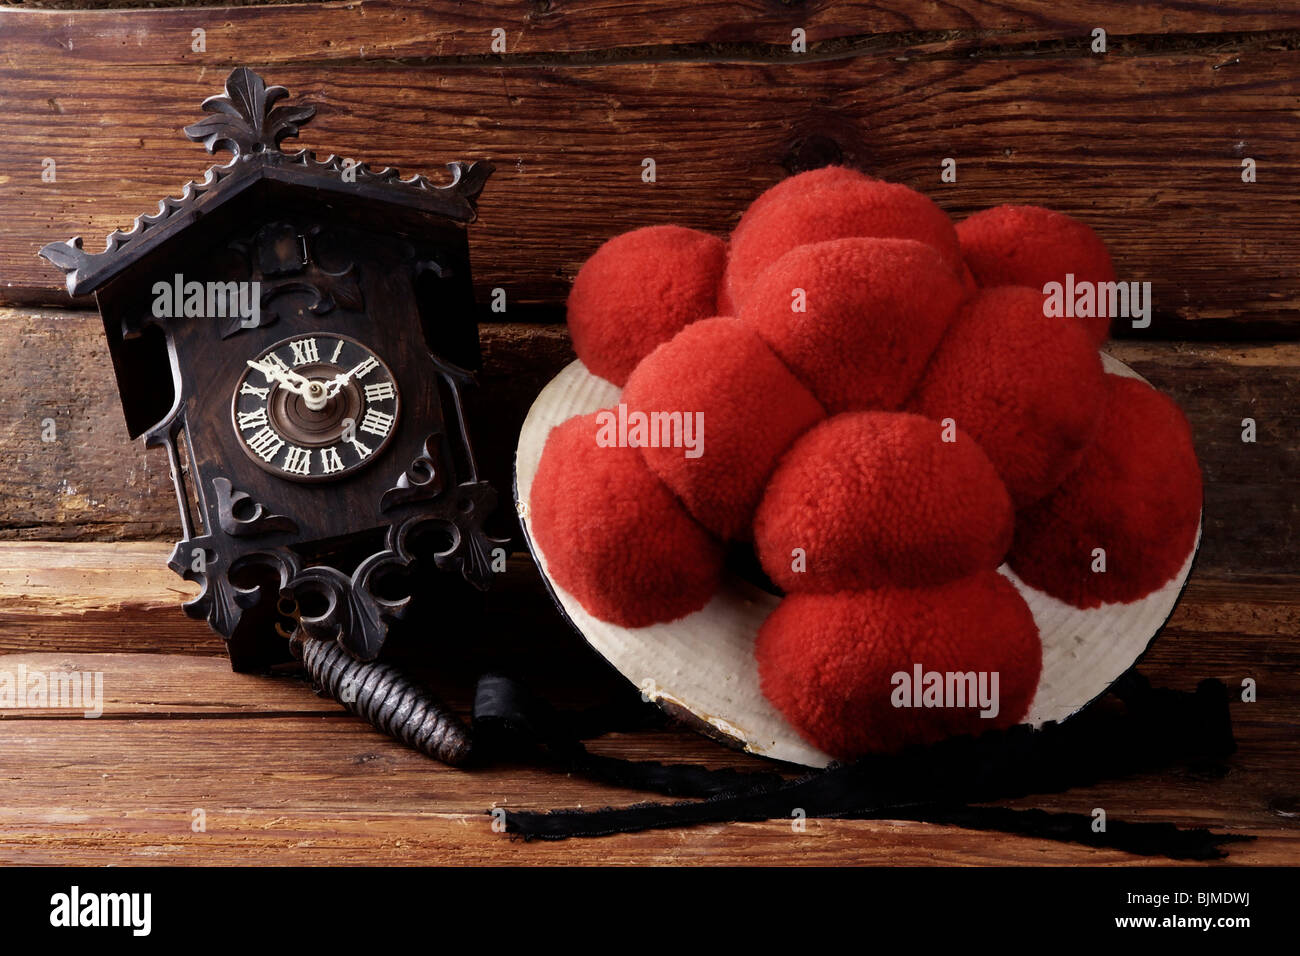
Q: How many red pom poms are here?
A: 10